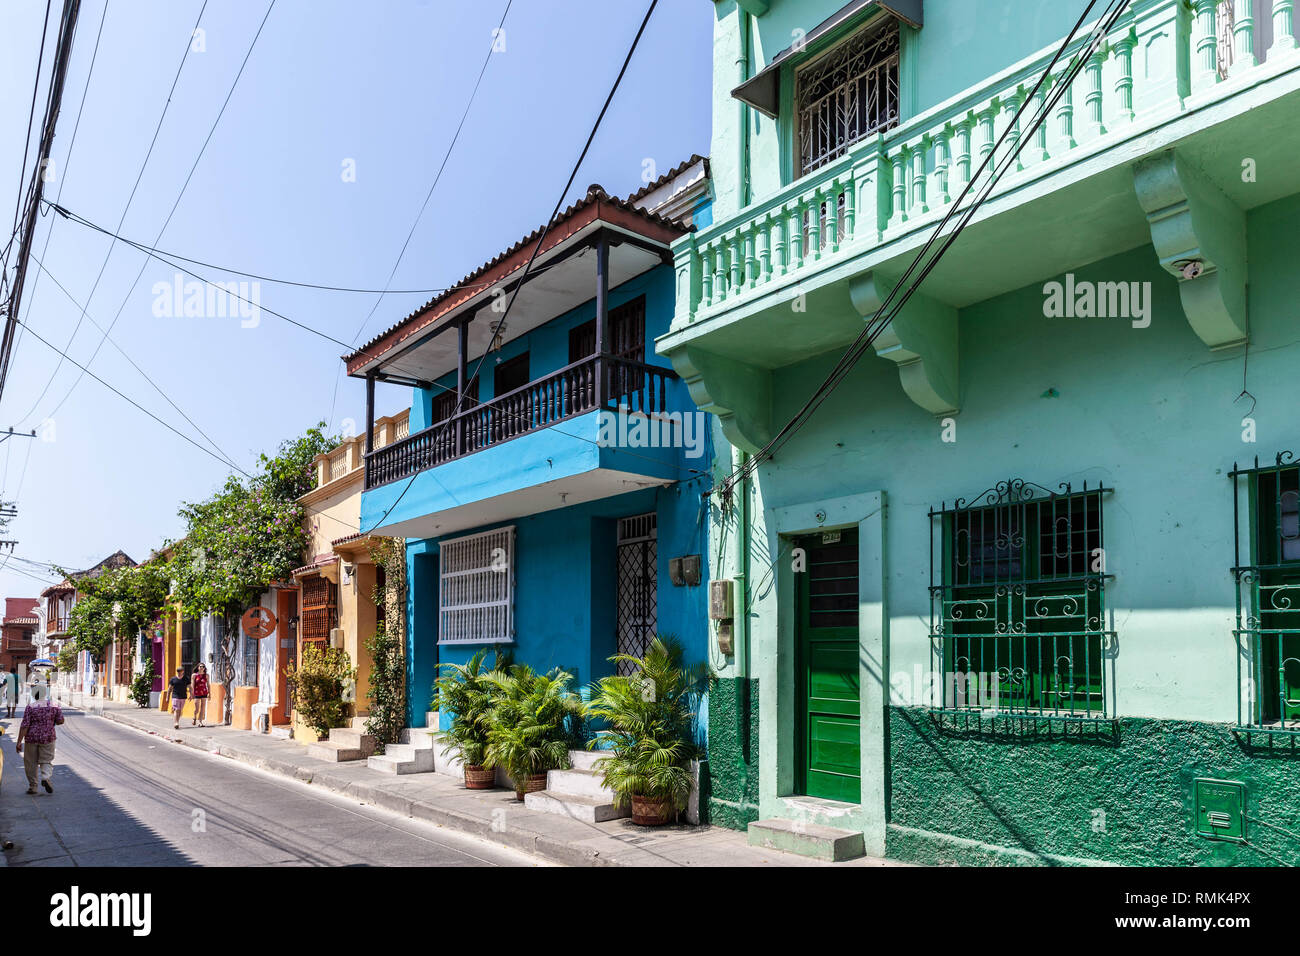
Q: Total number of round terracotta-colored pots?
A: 3